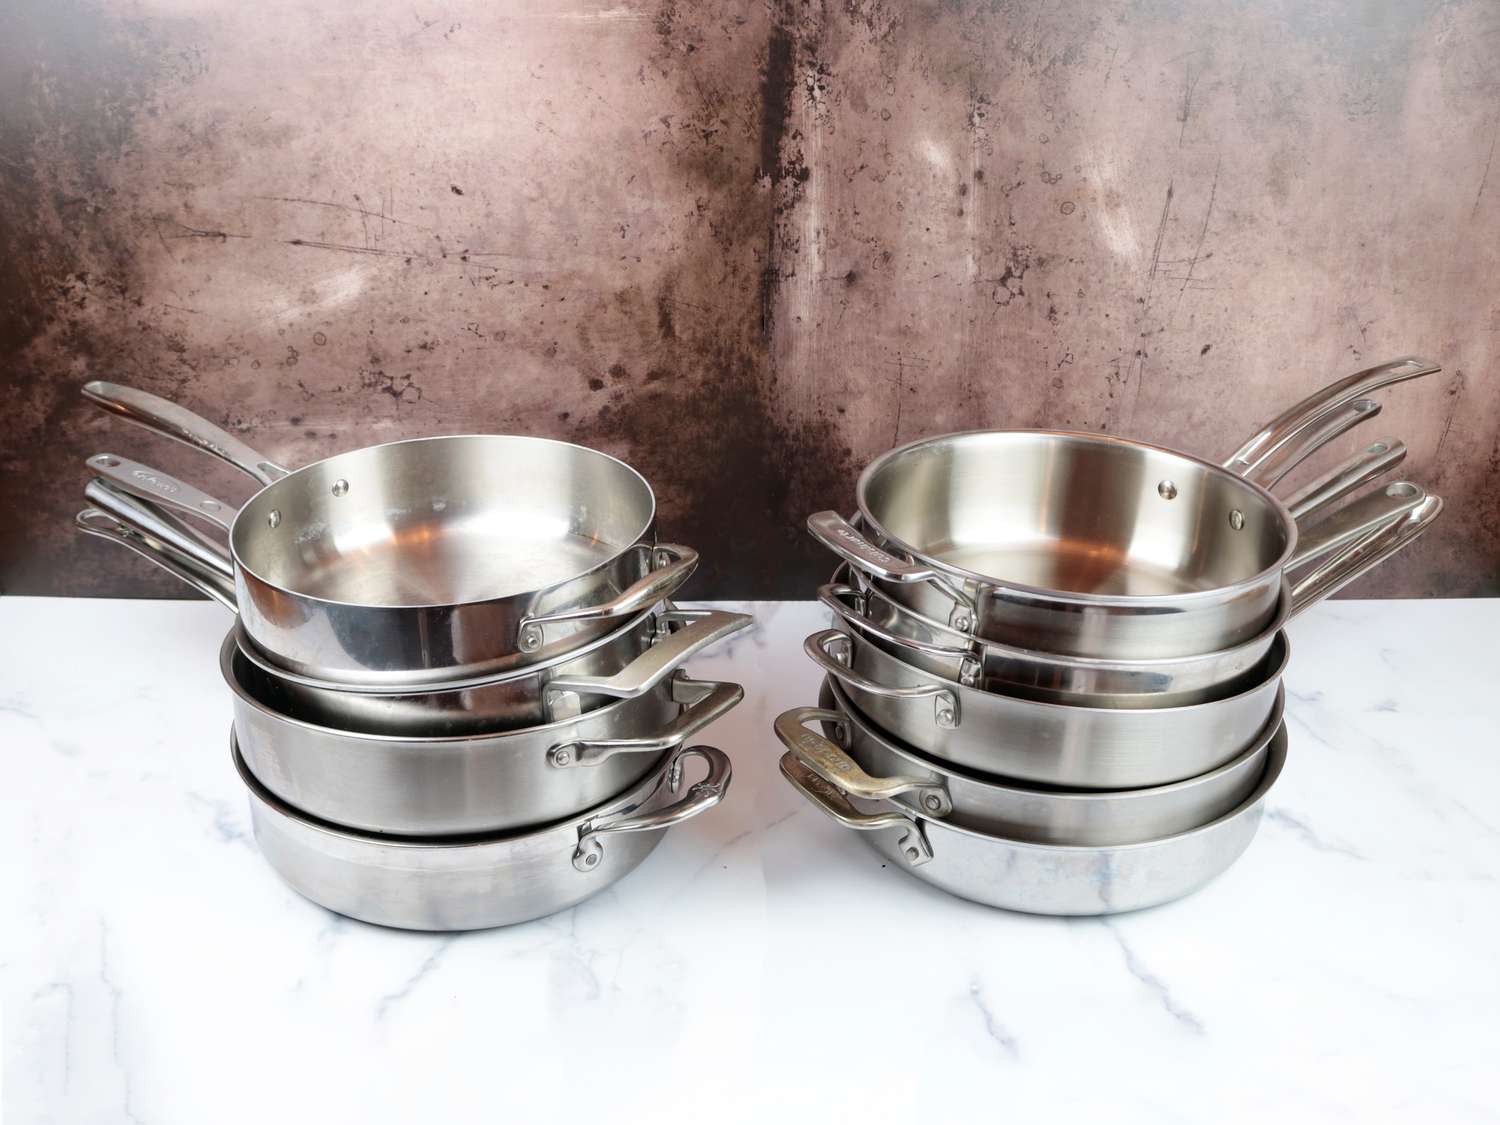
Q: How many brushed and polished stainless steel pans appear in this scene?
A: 9